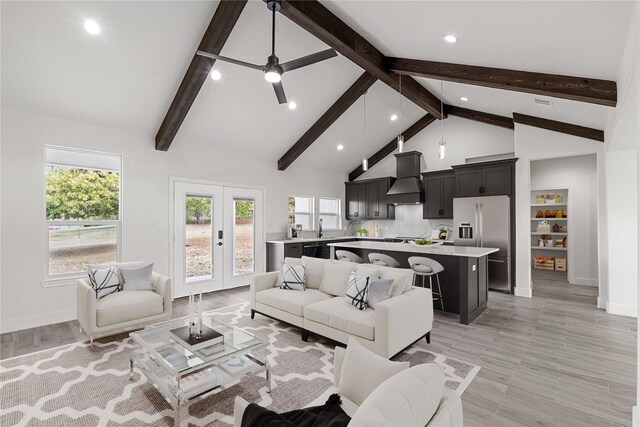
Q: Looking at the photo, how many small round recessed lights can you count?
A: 7